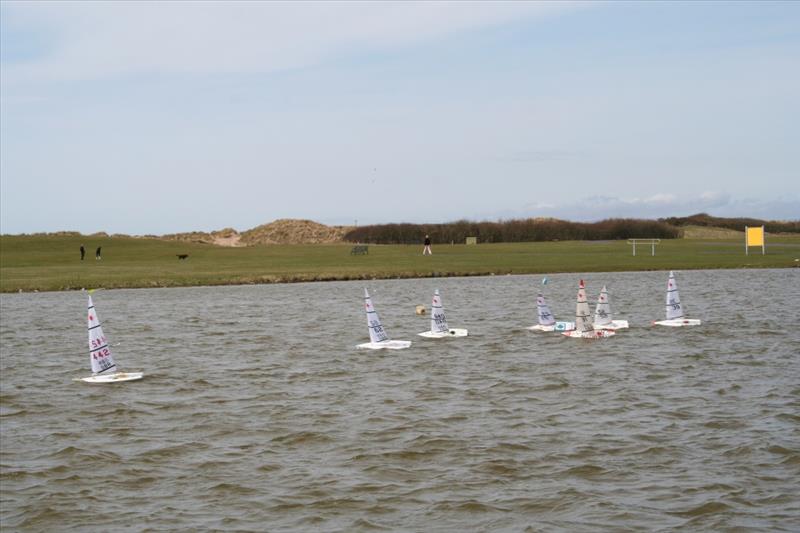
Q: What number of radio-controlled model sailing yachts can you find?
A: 7